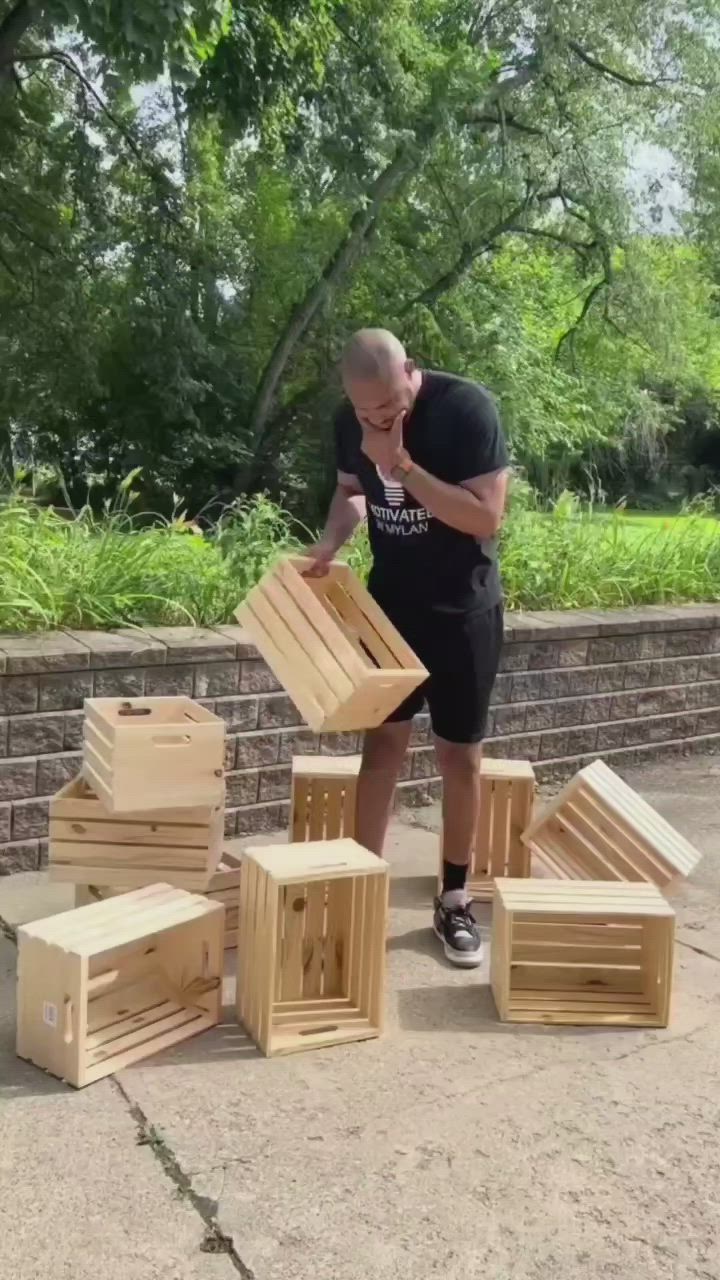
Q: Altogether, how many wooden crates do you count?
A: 10